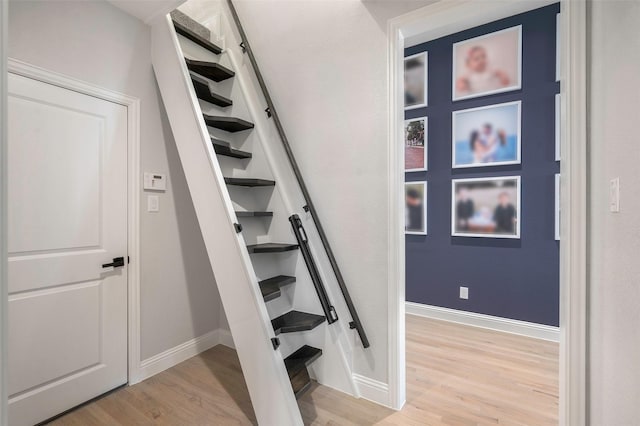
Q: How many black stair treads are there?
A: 11